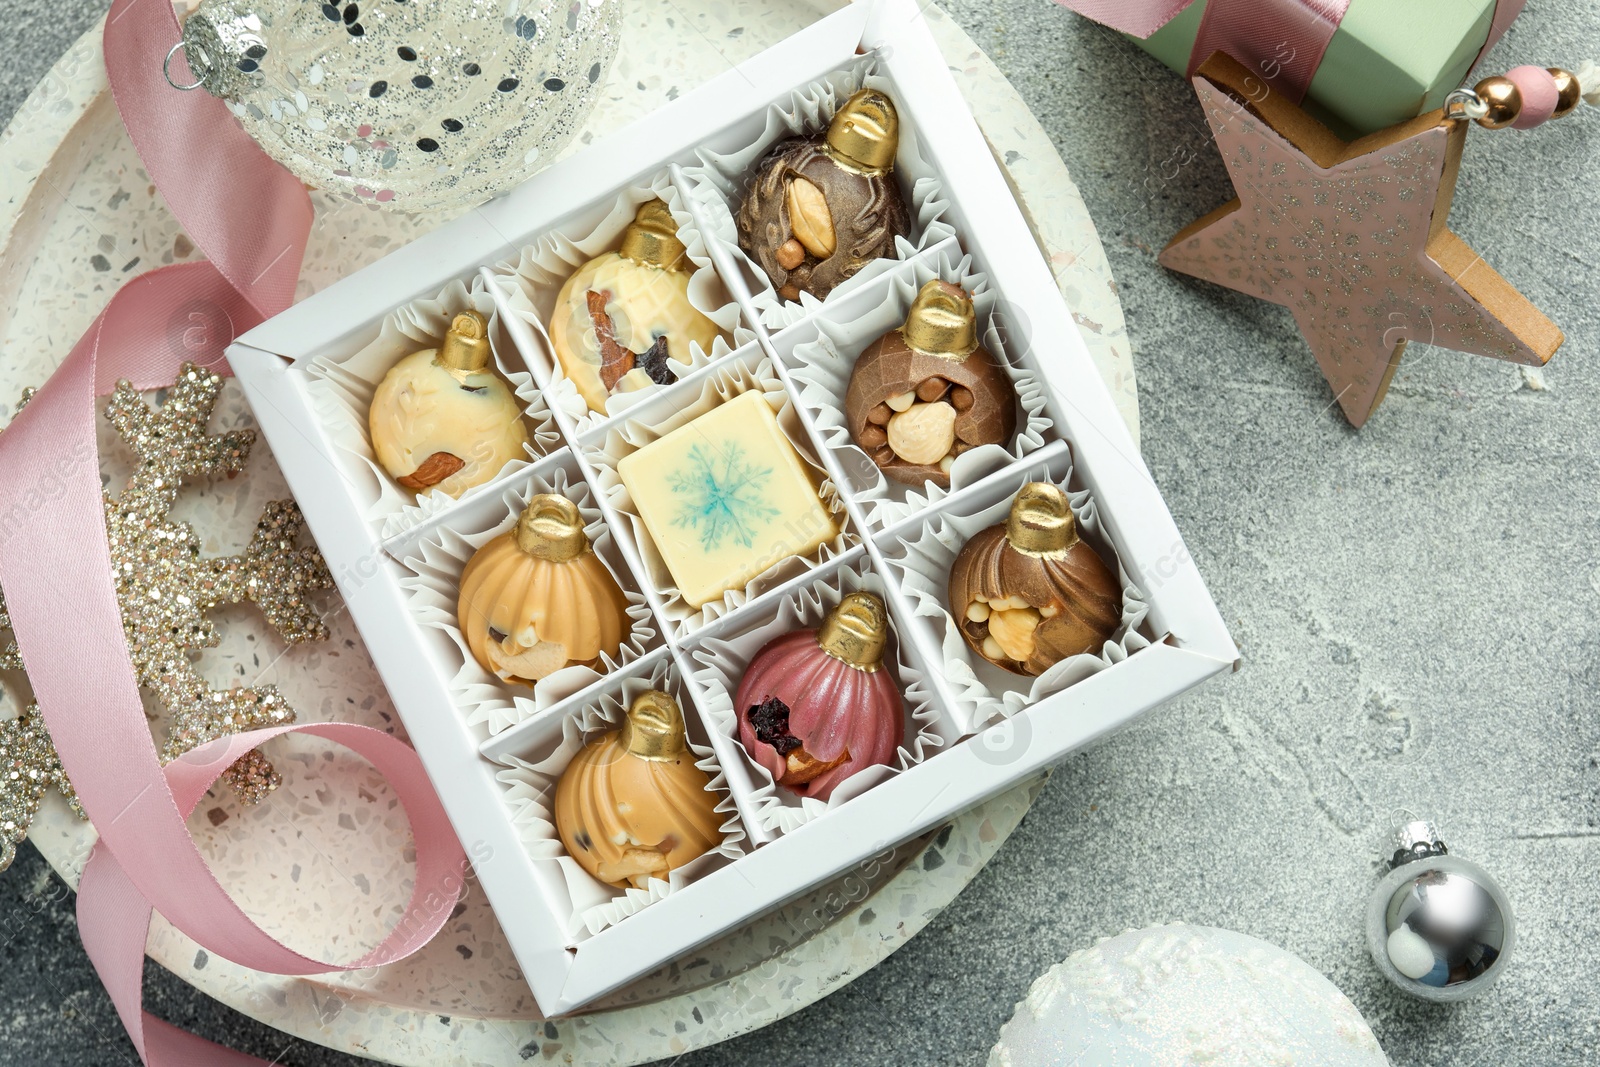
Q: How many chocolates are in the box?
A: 9